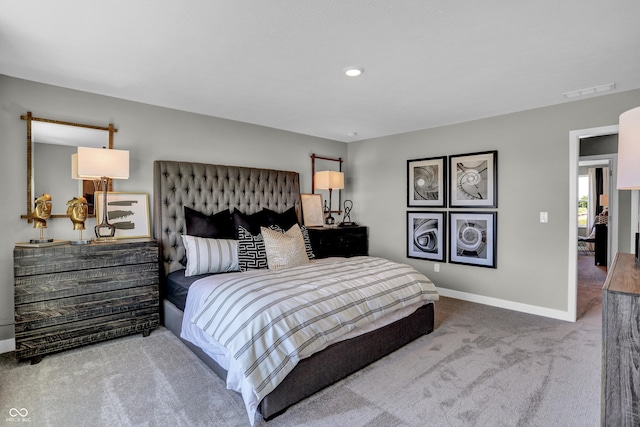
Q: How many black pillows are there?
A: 3